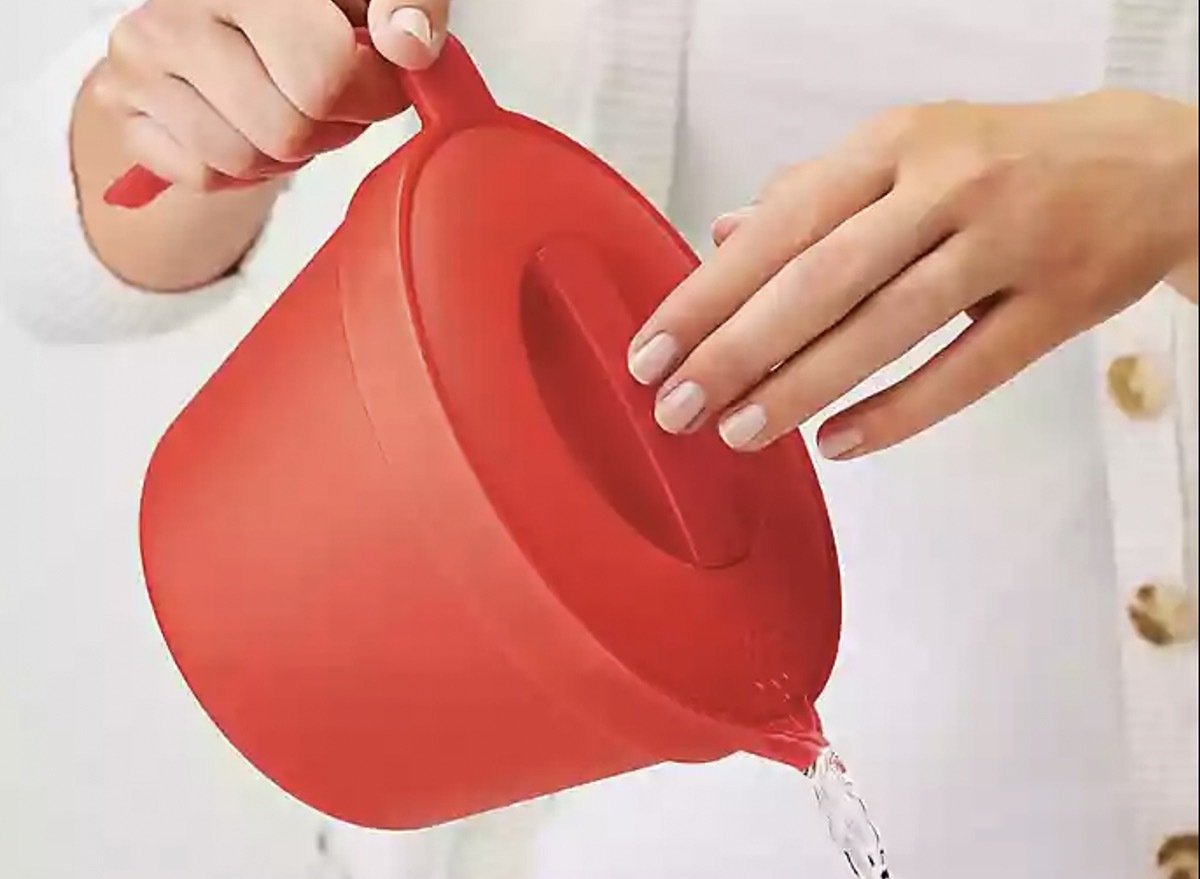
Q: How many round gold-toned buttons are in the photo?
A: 3